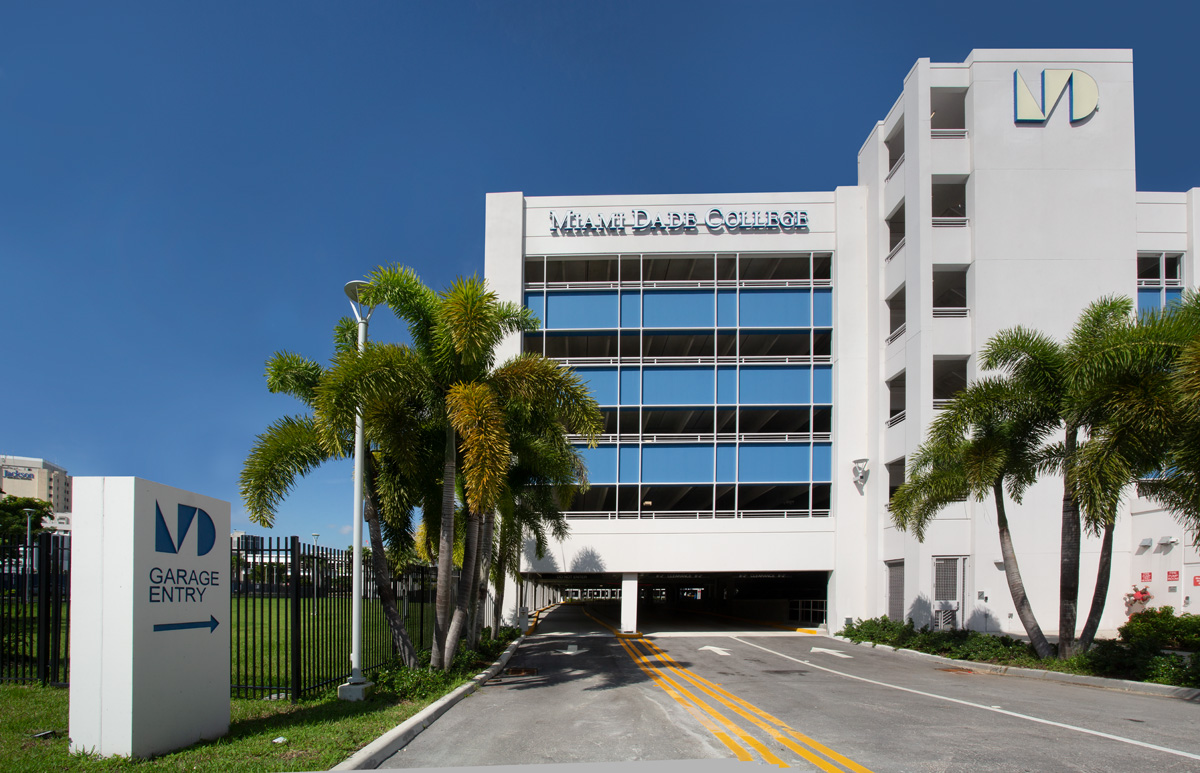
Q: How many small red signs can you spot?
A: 3